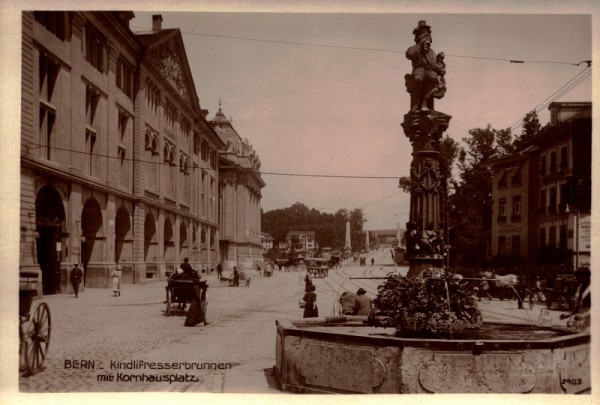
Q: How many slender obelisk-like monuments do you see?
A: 3